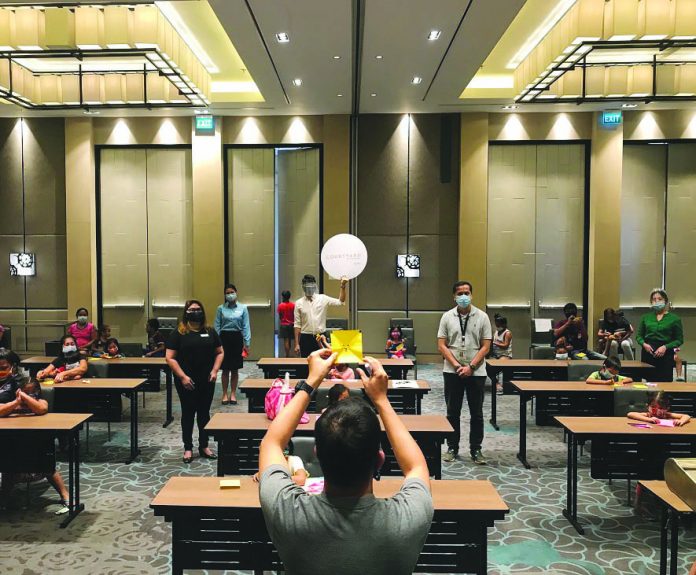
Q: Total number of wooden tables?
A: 11